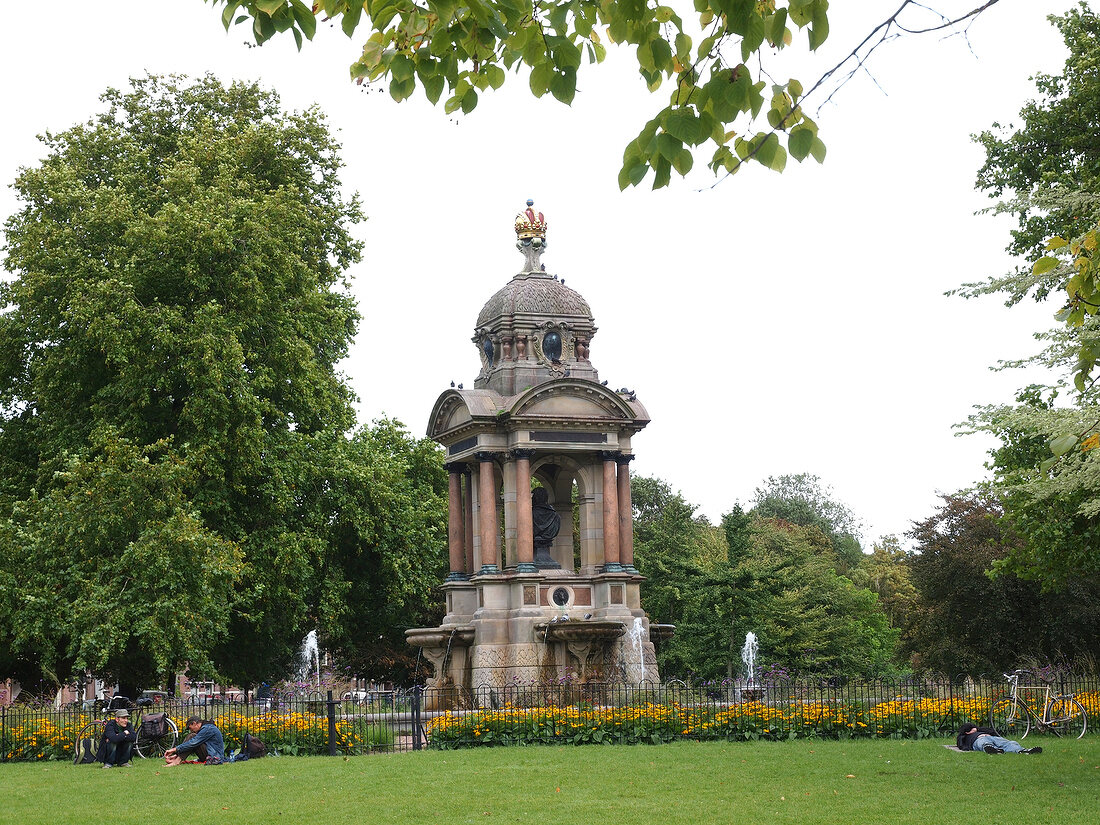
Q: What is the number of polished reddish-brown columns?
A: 6